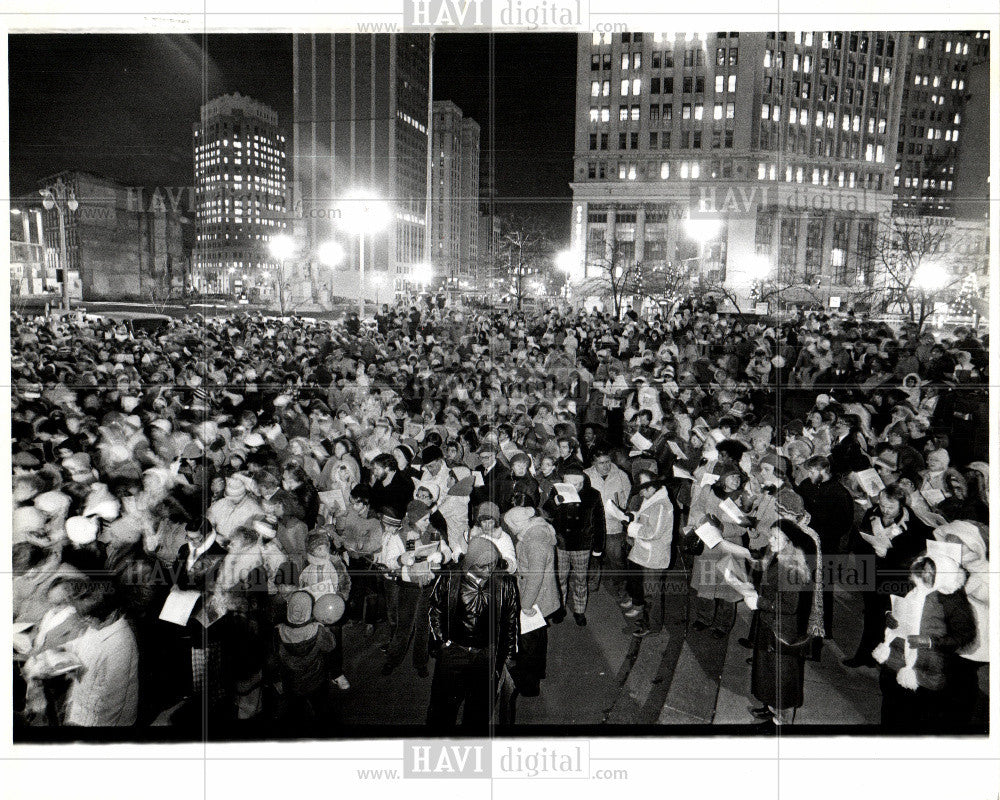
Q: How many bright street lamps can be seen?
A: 8